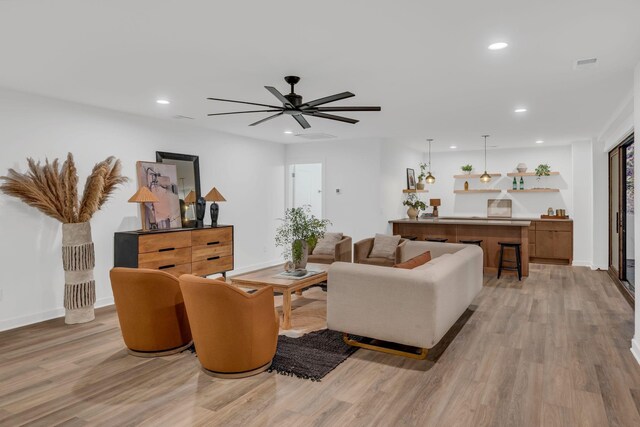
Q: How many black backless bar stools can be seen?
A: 4